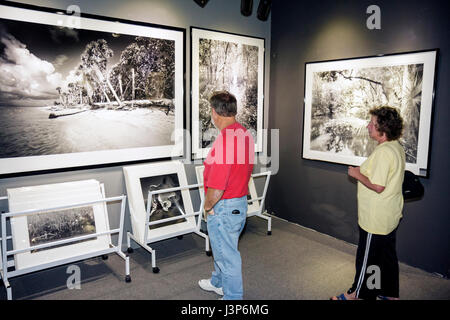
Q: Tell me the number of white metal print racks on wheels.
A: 3